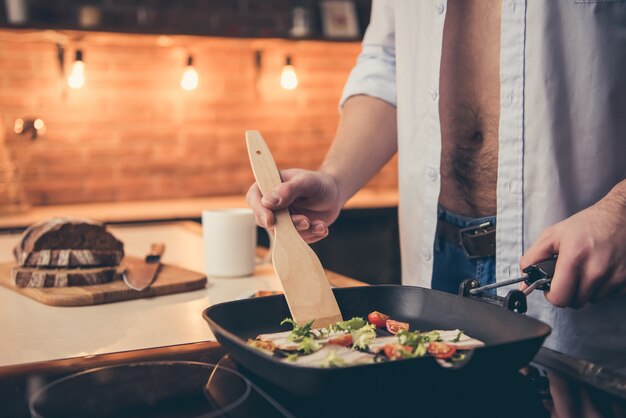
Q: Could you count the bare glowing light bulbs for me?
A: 3